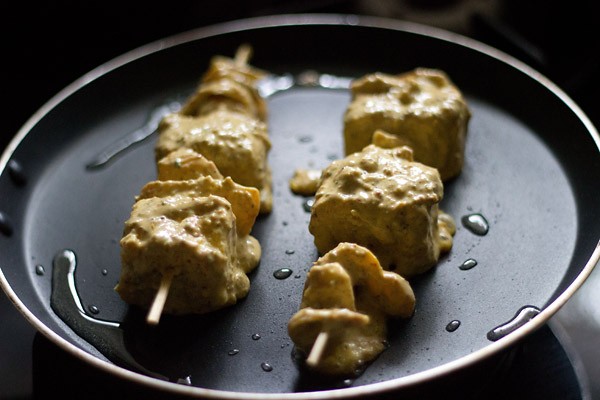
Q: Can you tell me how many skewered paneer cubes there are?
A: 4